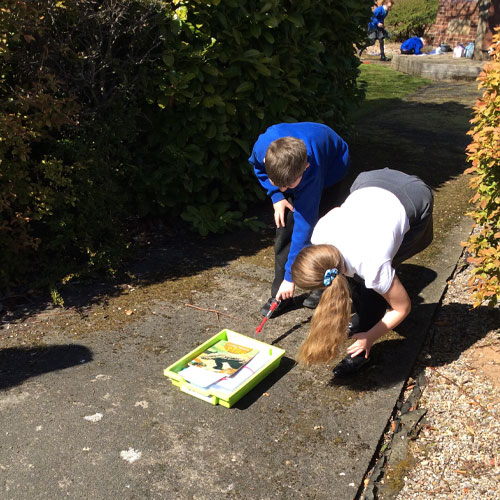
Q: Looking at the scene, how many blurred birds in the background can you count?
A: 0